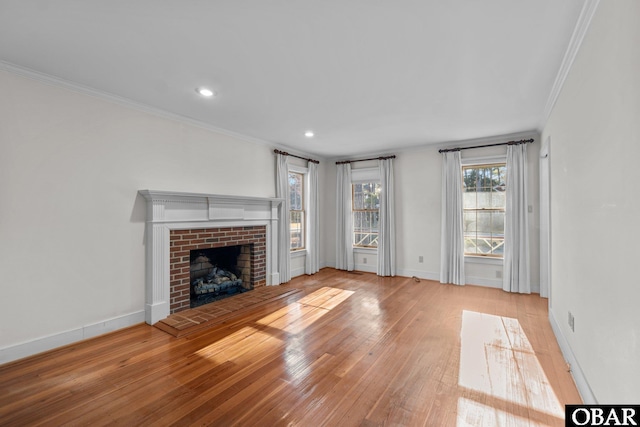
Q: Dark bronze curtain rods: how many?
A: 3